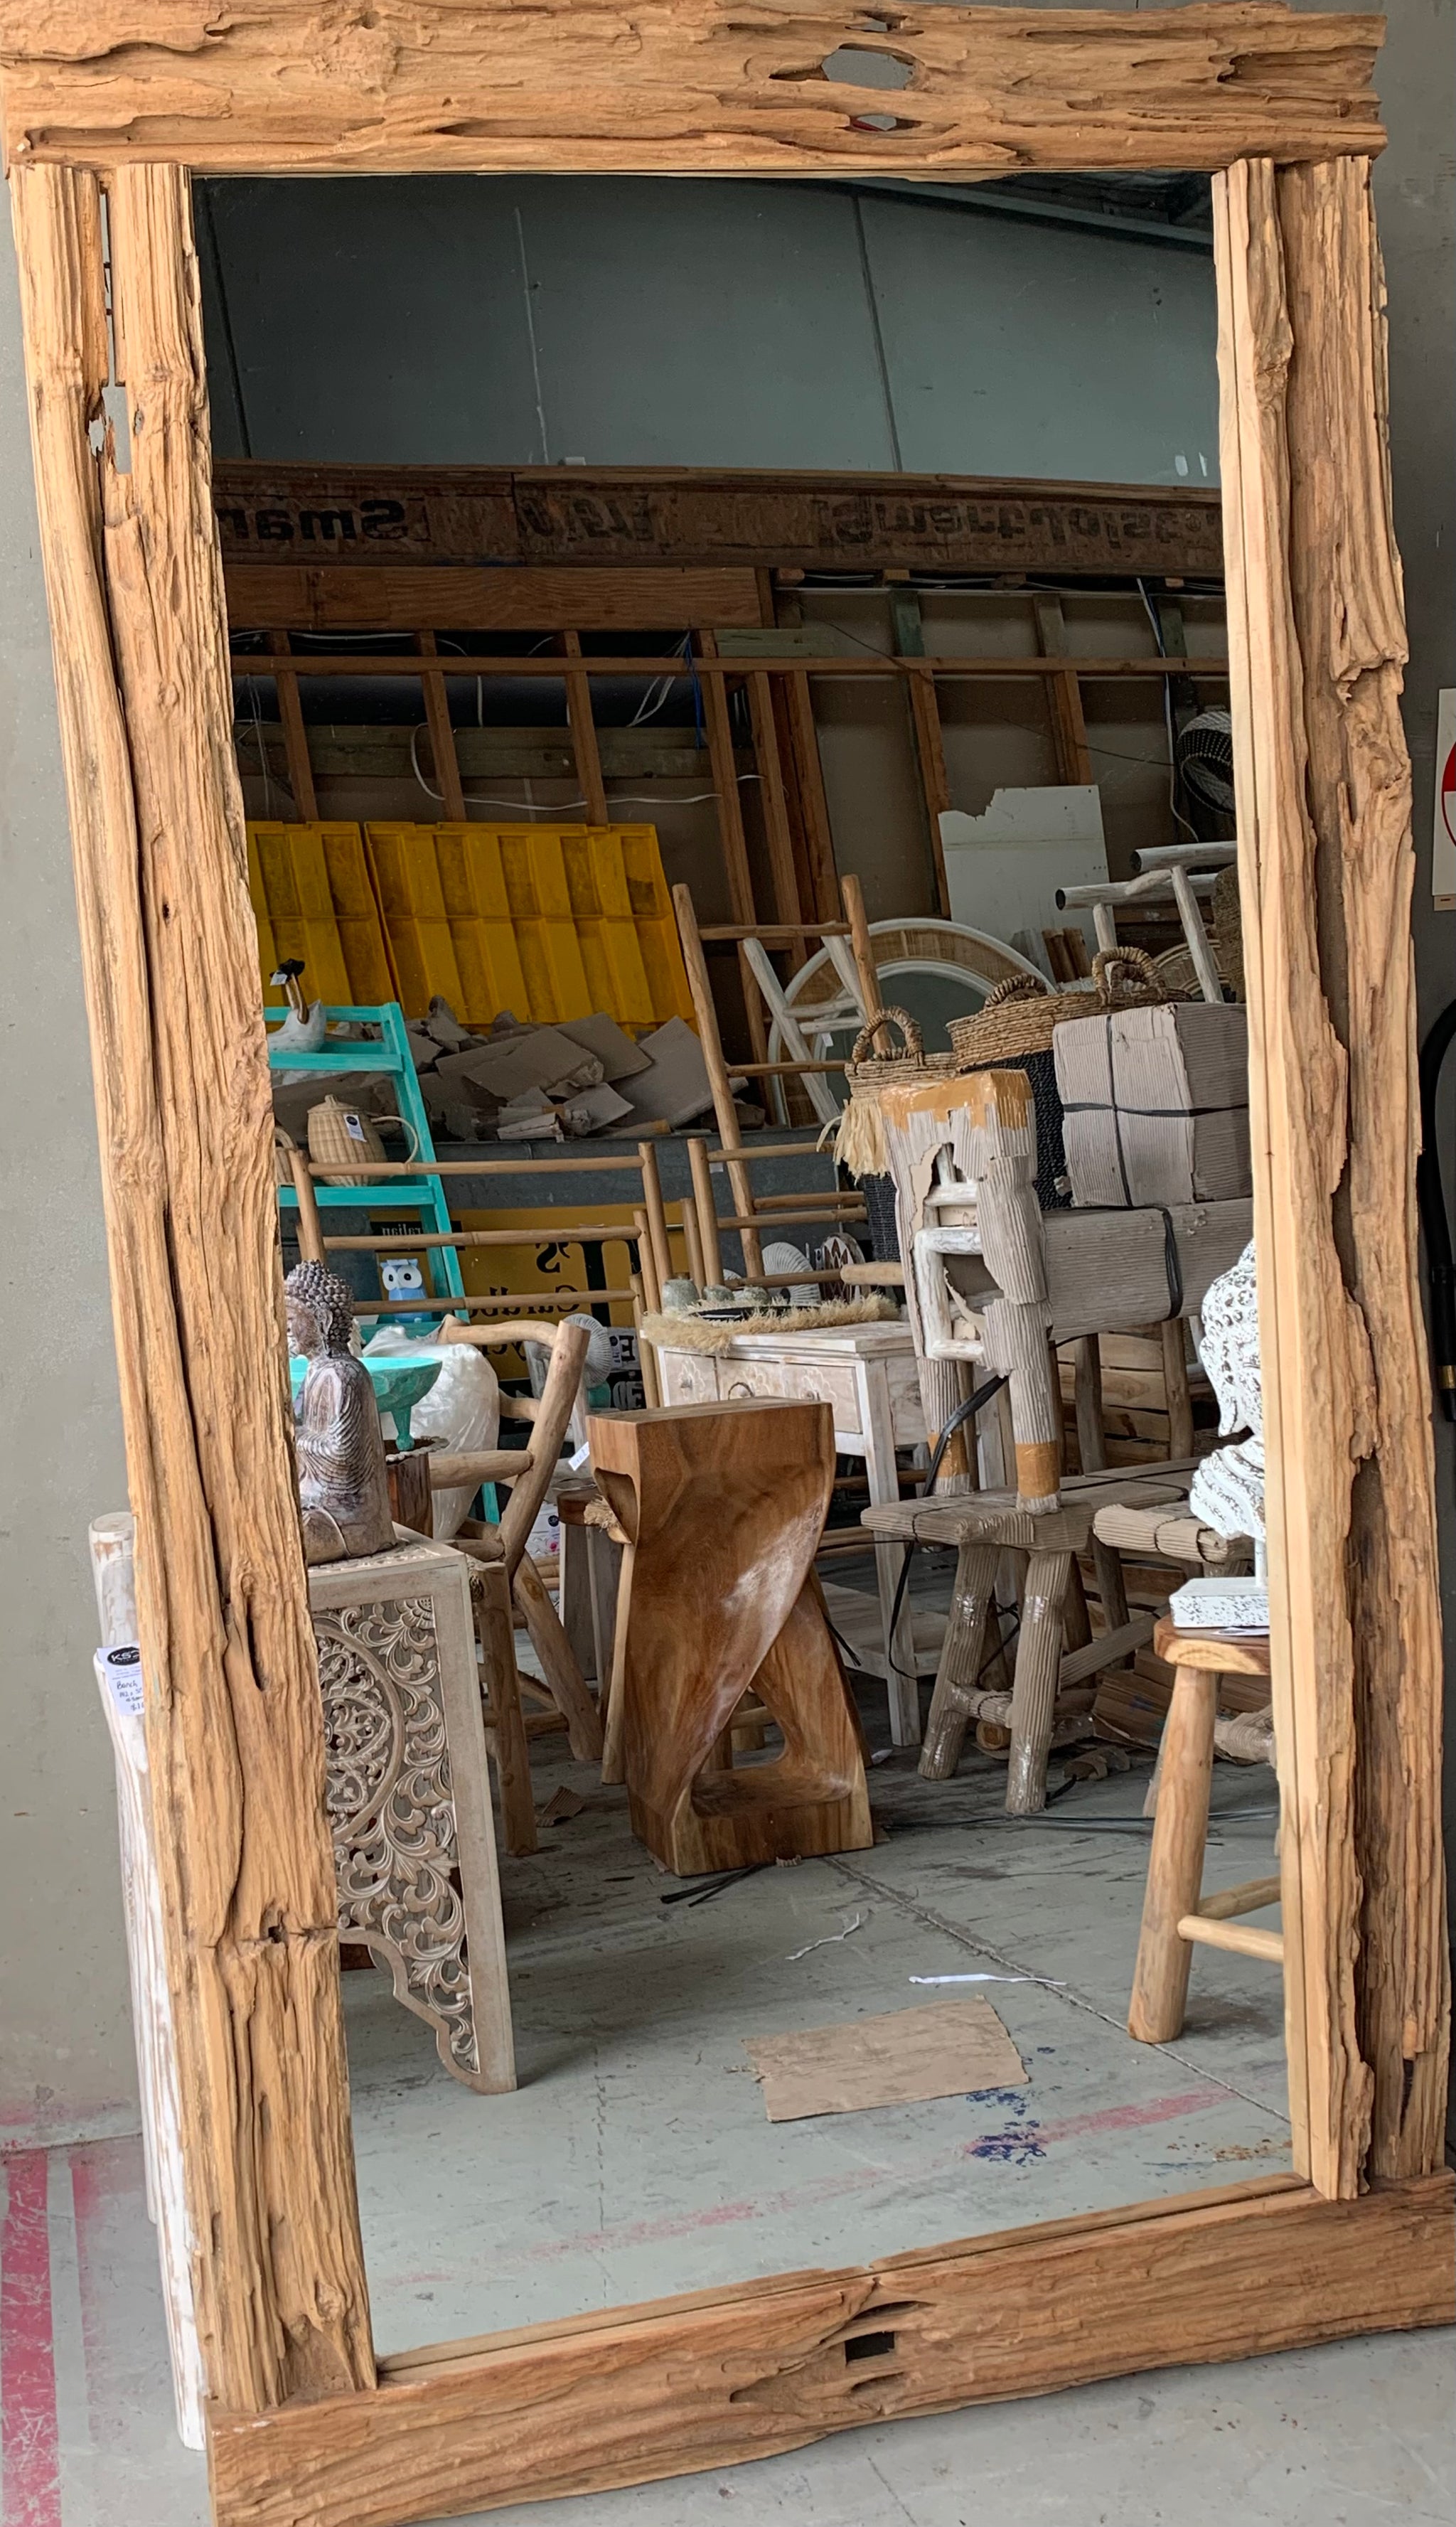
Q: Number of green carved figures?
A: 0